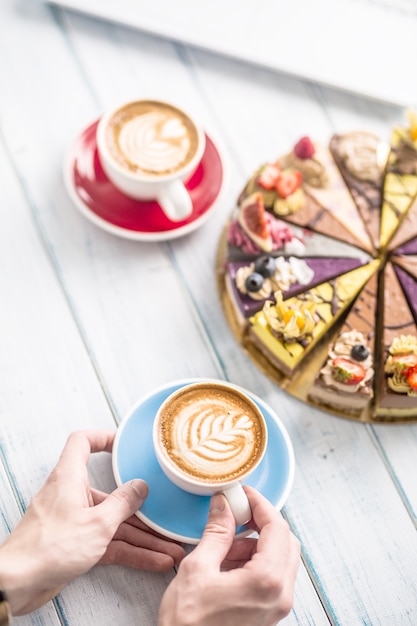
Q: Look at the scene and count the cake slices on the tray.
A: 13